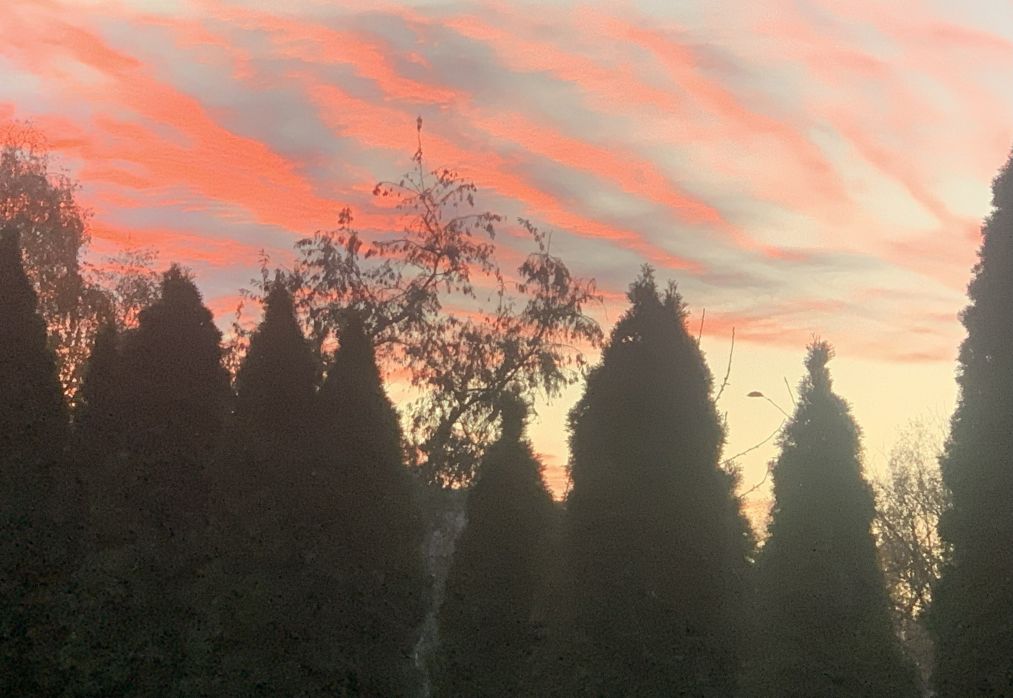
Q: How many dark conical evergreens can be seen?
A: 9